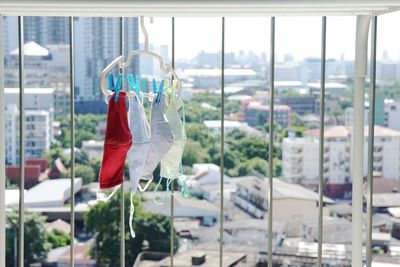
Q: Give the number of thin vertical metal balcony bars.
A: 8